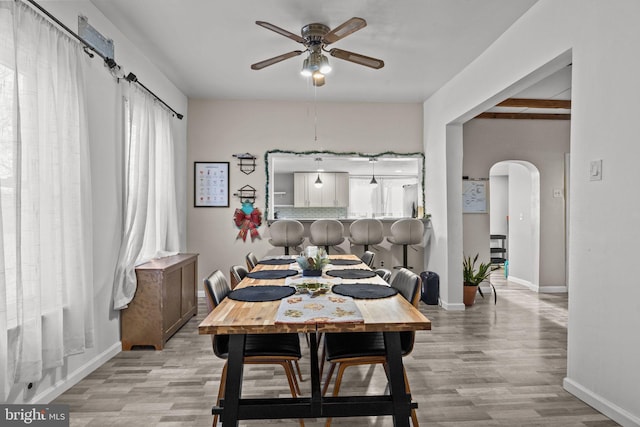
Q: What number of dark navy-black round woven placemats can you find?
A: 6